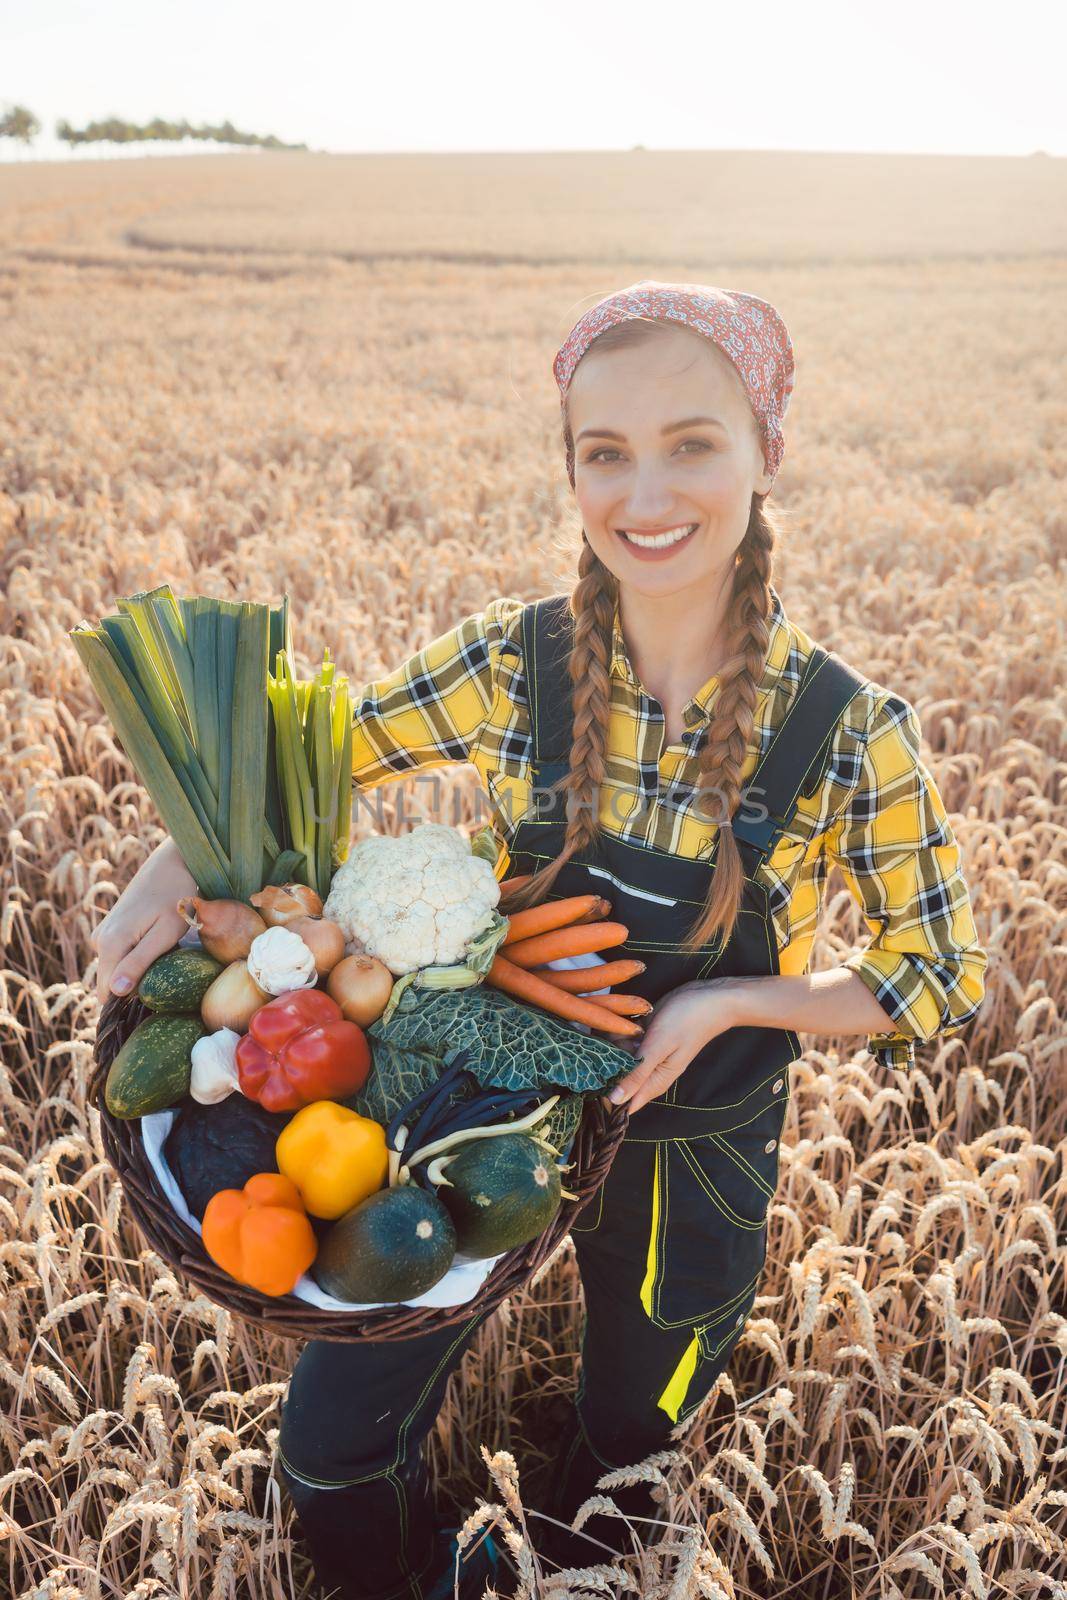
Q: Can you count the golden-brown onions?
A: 5